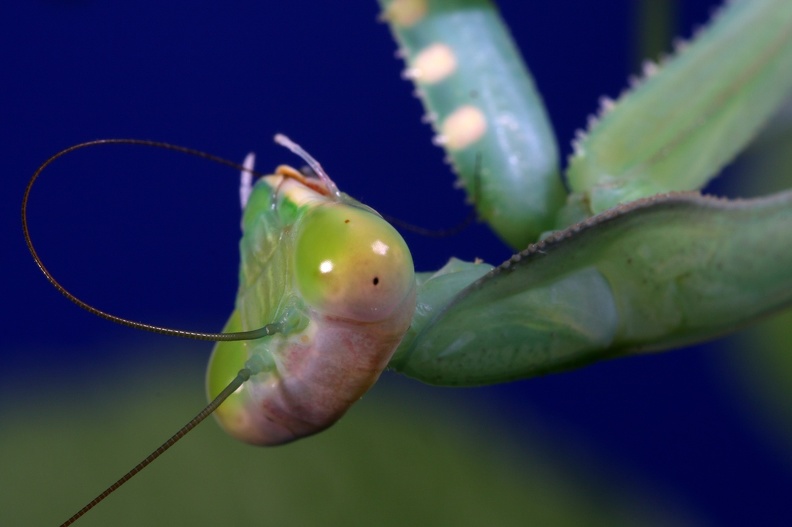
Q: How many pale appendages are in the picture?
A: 2